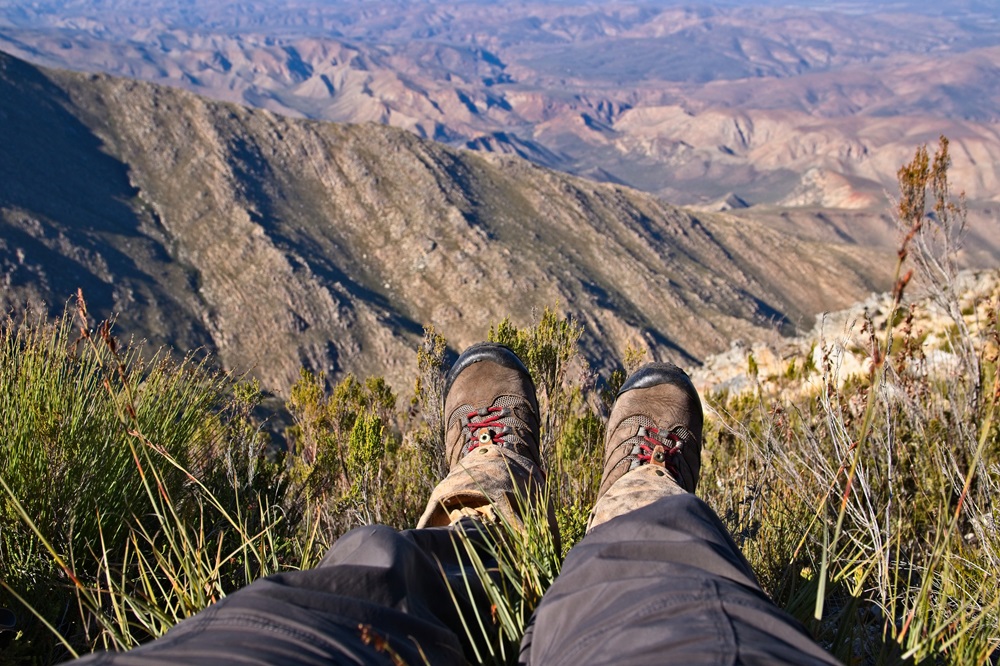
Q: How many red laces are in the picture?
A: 2